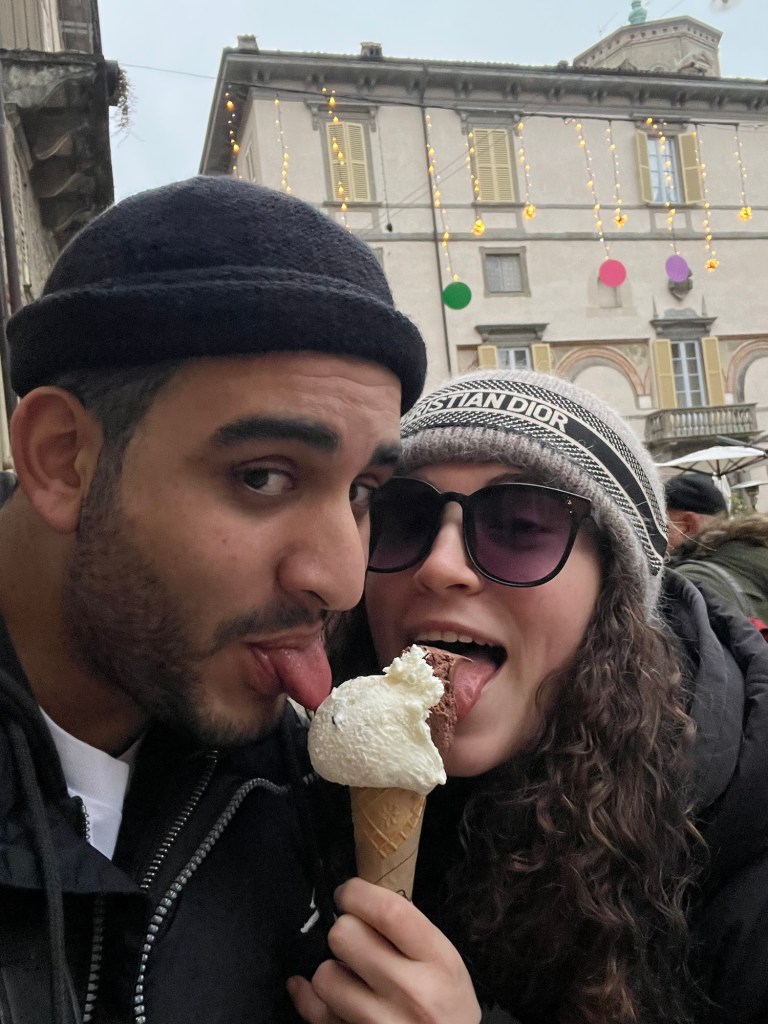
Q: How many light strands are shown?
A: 11